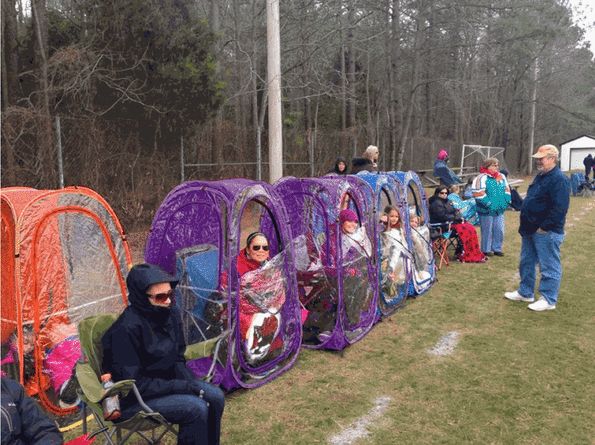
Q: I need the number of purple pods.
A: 2